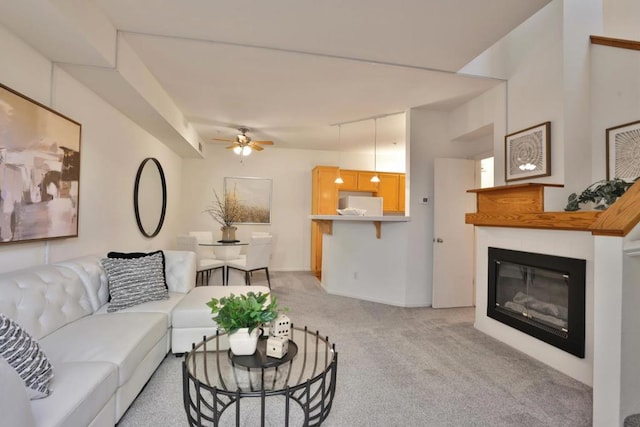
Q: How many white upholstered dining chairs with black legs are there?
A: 4